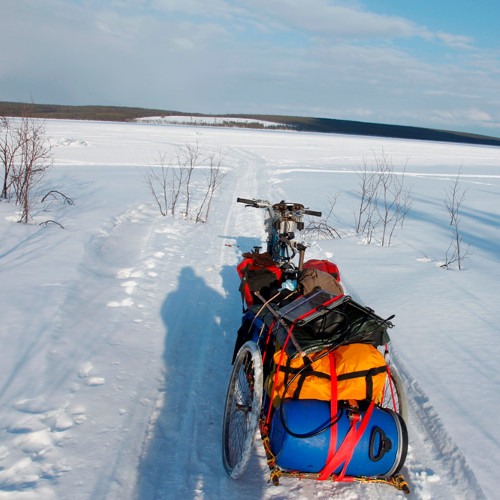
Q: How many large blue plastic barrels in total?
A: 1